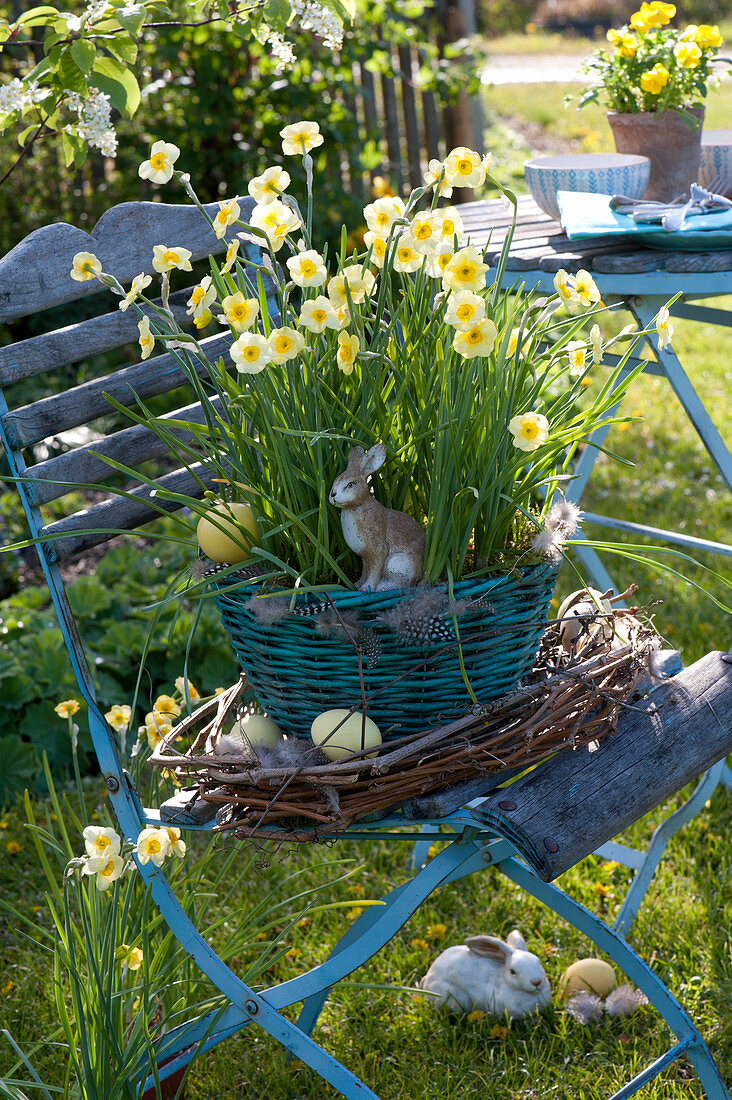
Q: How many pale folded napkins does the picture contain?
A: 1